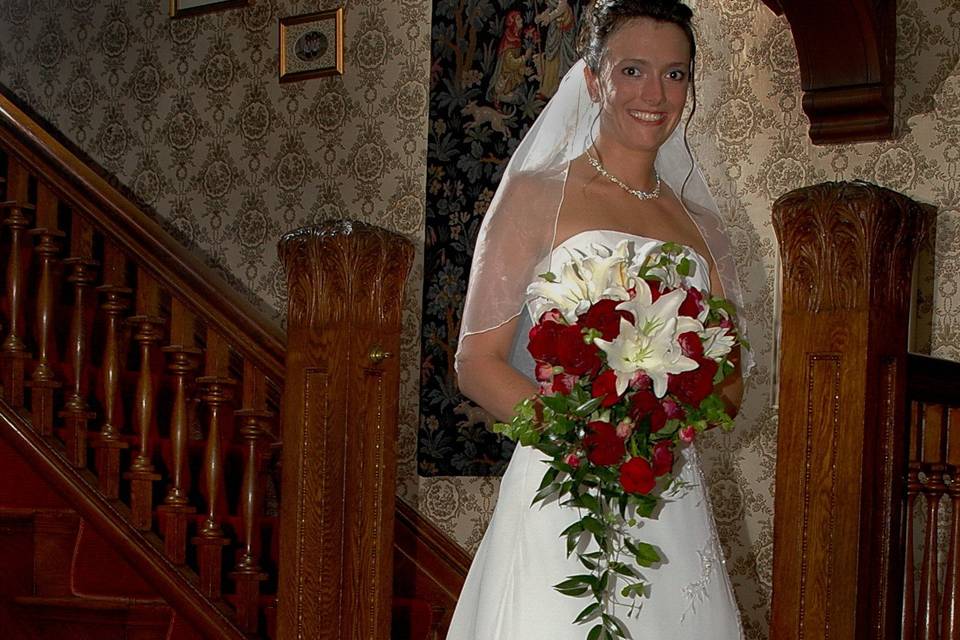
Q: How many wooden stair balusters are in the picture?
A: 11